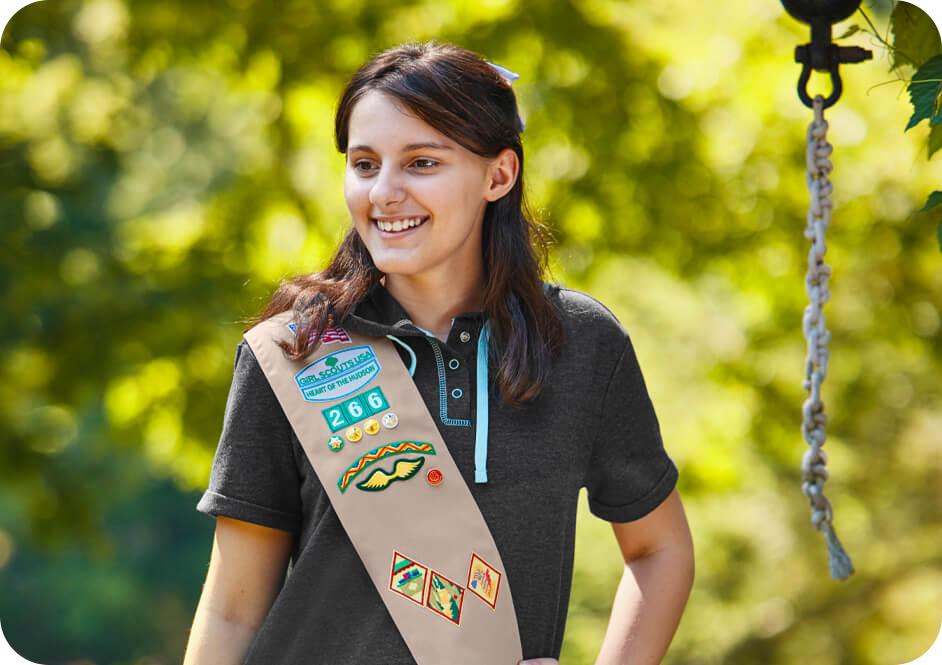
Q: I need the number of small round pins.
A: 5